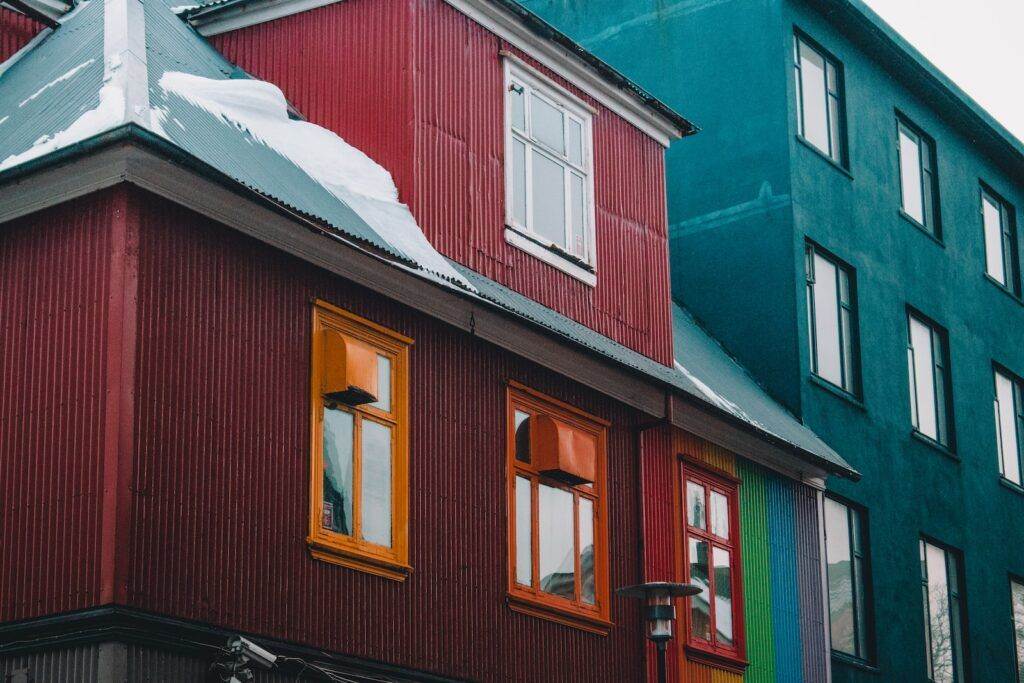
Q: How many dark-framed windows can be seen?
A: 9